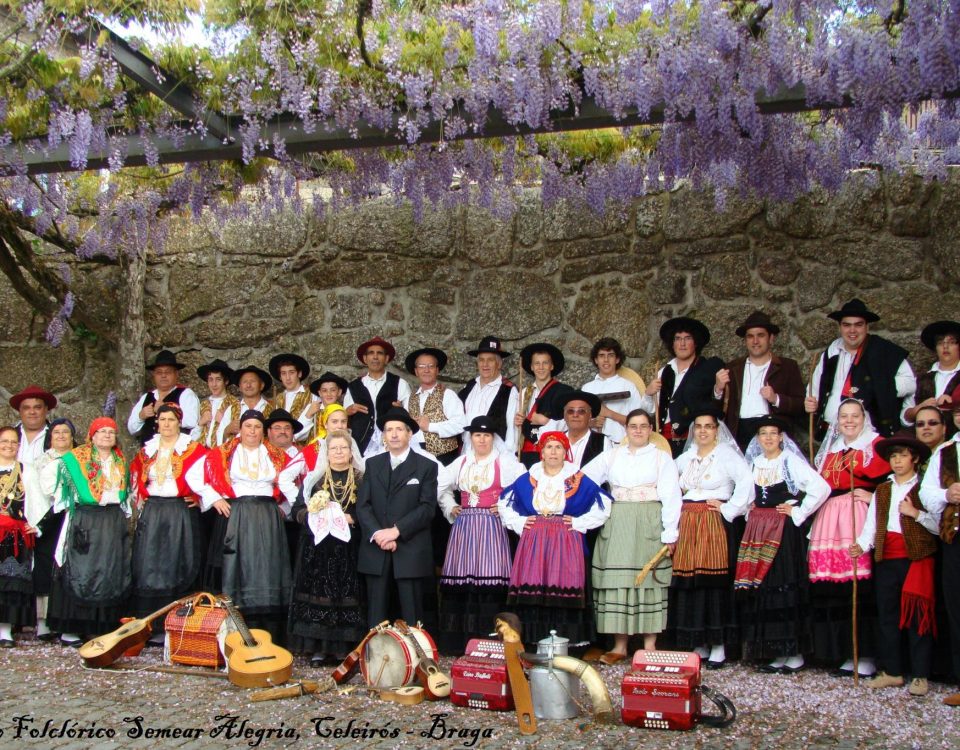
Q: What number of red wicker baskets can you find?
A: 1